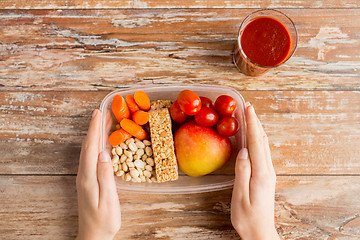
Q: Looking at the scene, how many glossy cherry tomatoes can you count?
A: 6